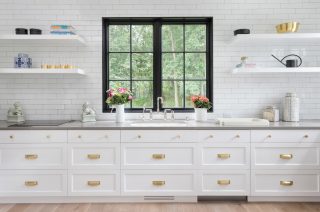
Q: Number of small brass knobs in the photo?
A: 10